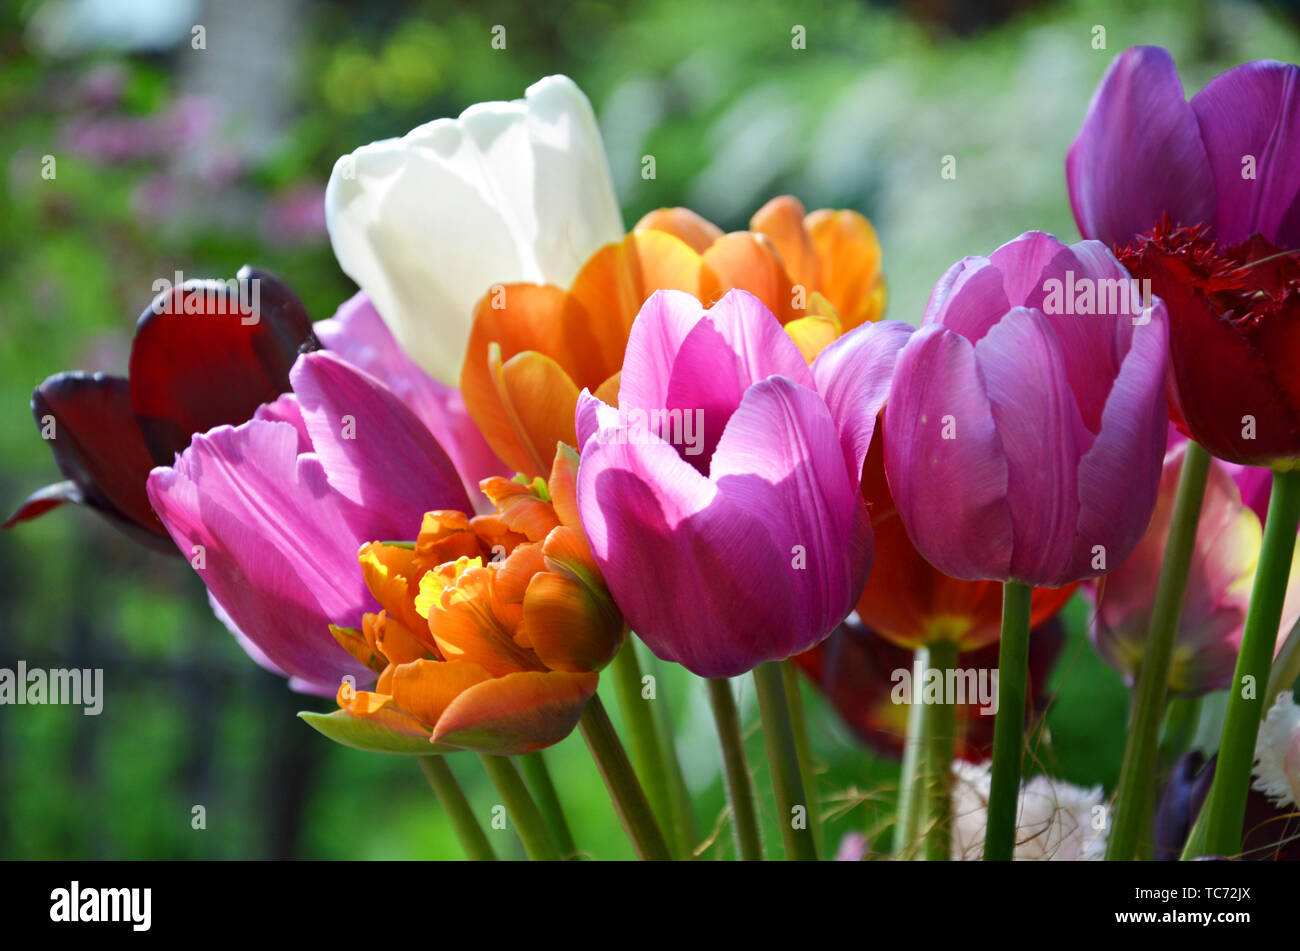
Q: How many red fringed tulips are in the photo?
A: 1